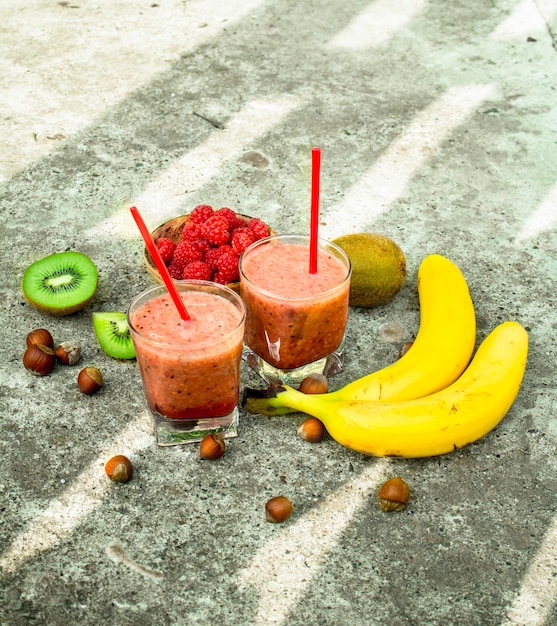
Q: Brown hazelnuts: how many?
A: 11